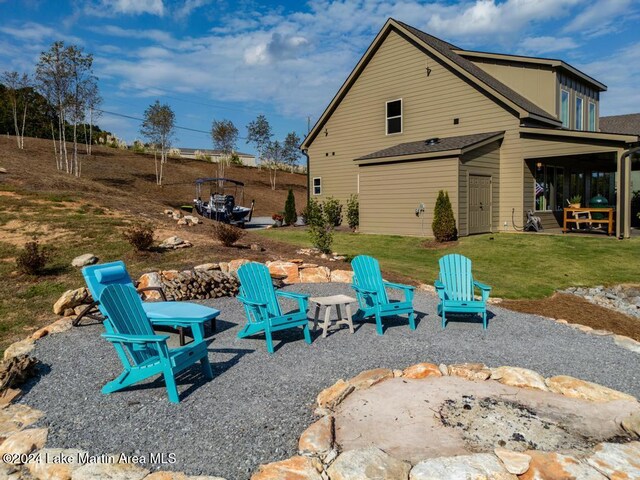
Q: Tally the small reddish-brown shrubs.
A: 3